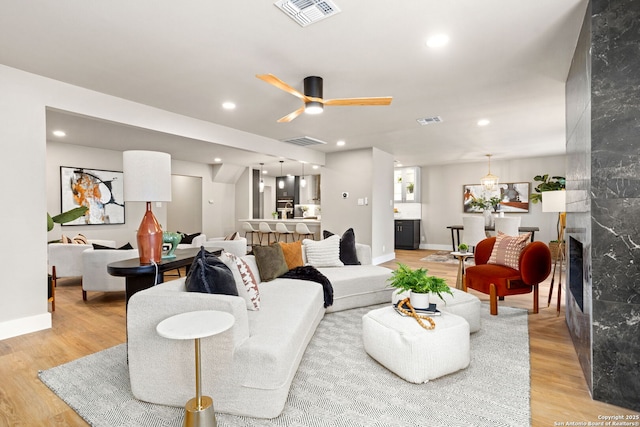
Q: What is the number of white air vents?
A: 3